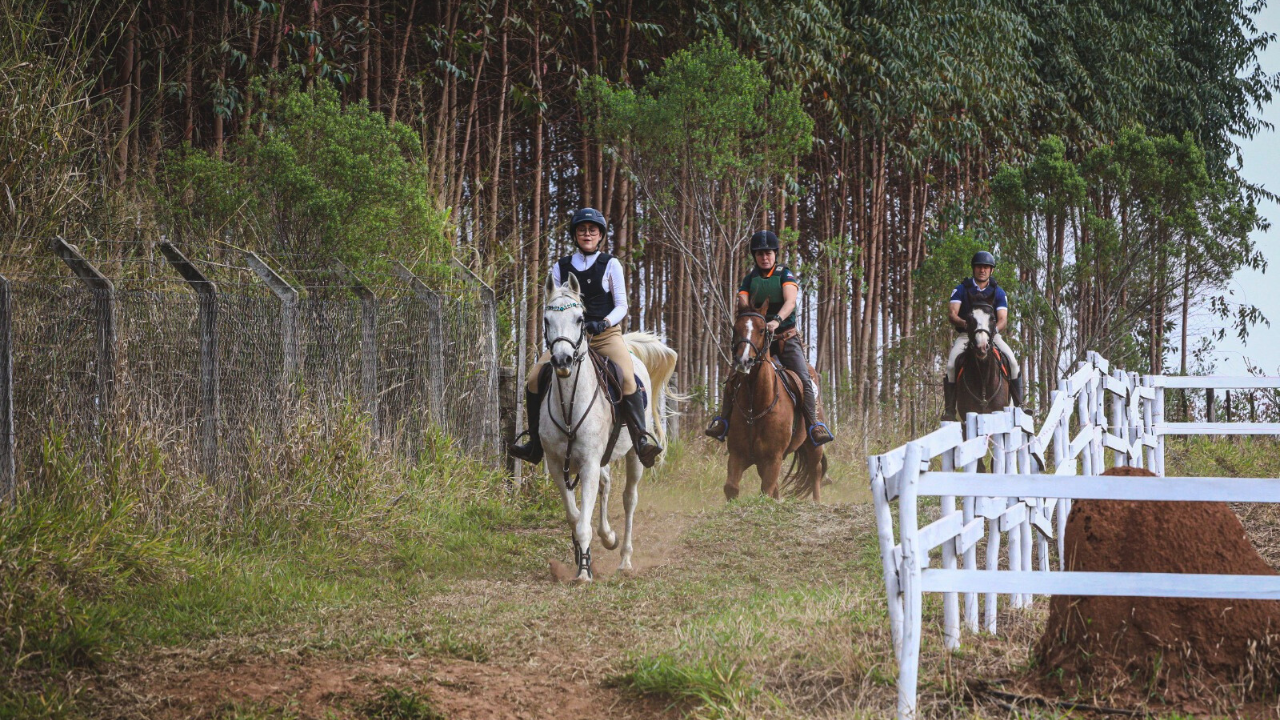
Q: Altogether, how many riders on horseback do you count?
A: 3